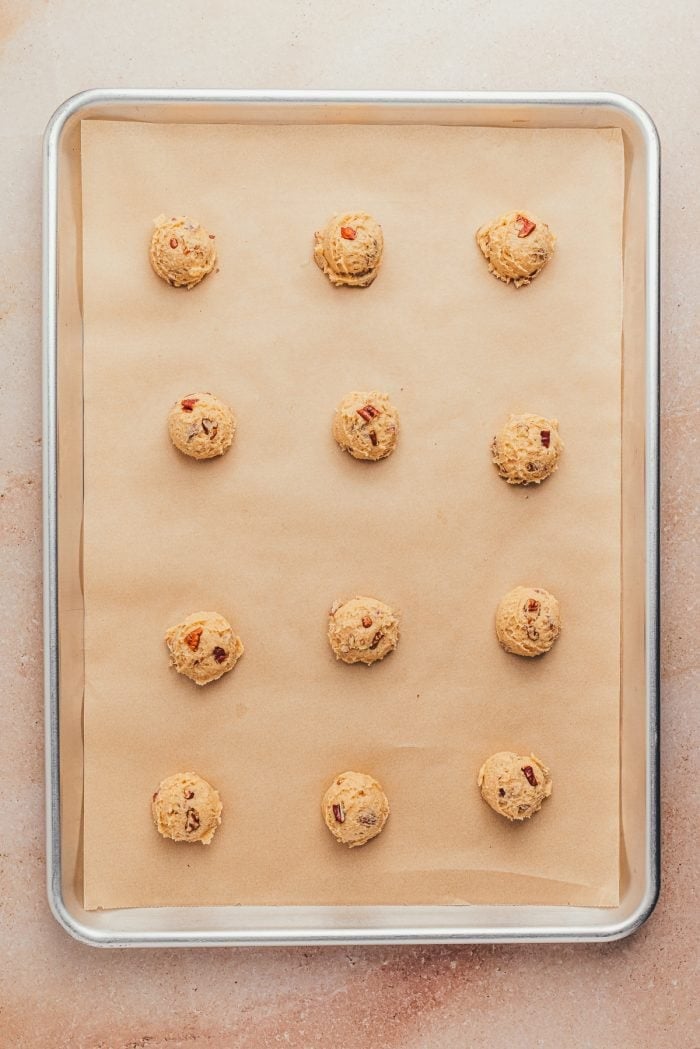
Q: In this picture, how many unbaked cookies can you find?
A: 12